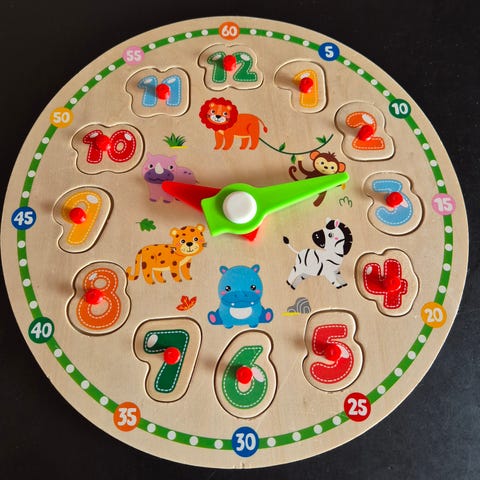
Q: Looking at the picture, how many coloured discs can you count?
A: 12